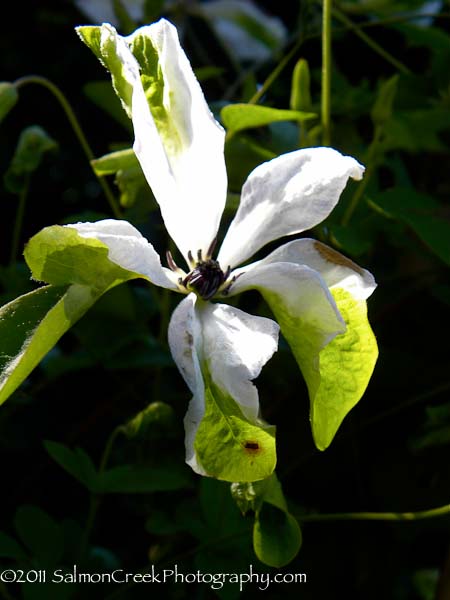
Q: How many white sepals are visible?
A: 5